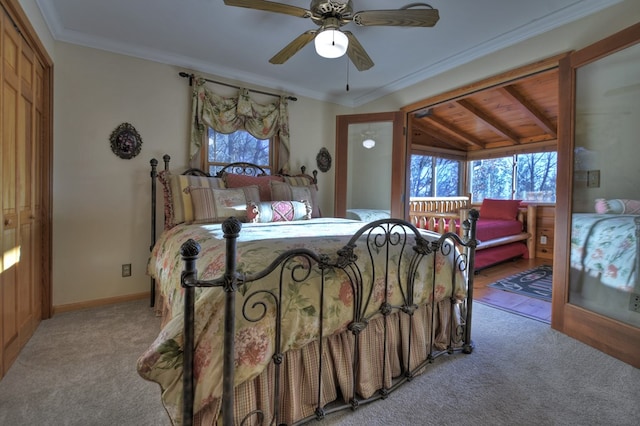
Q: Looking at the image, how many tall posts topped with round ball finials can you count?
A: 8